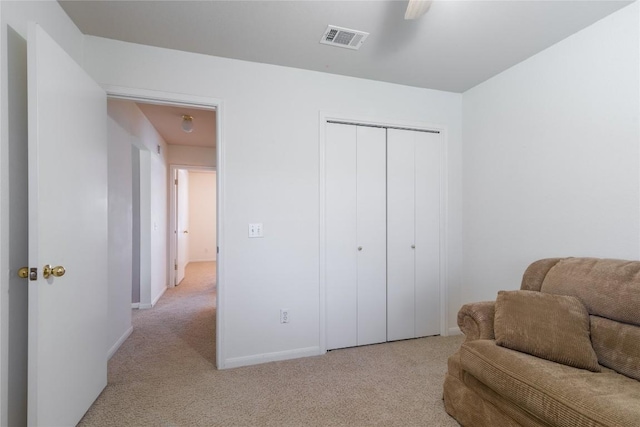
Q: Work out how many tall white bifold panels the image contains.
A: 4